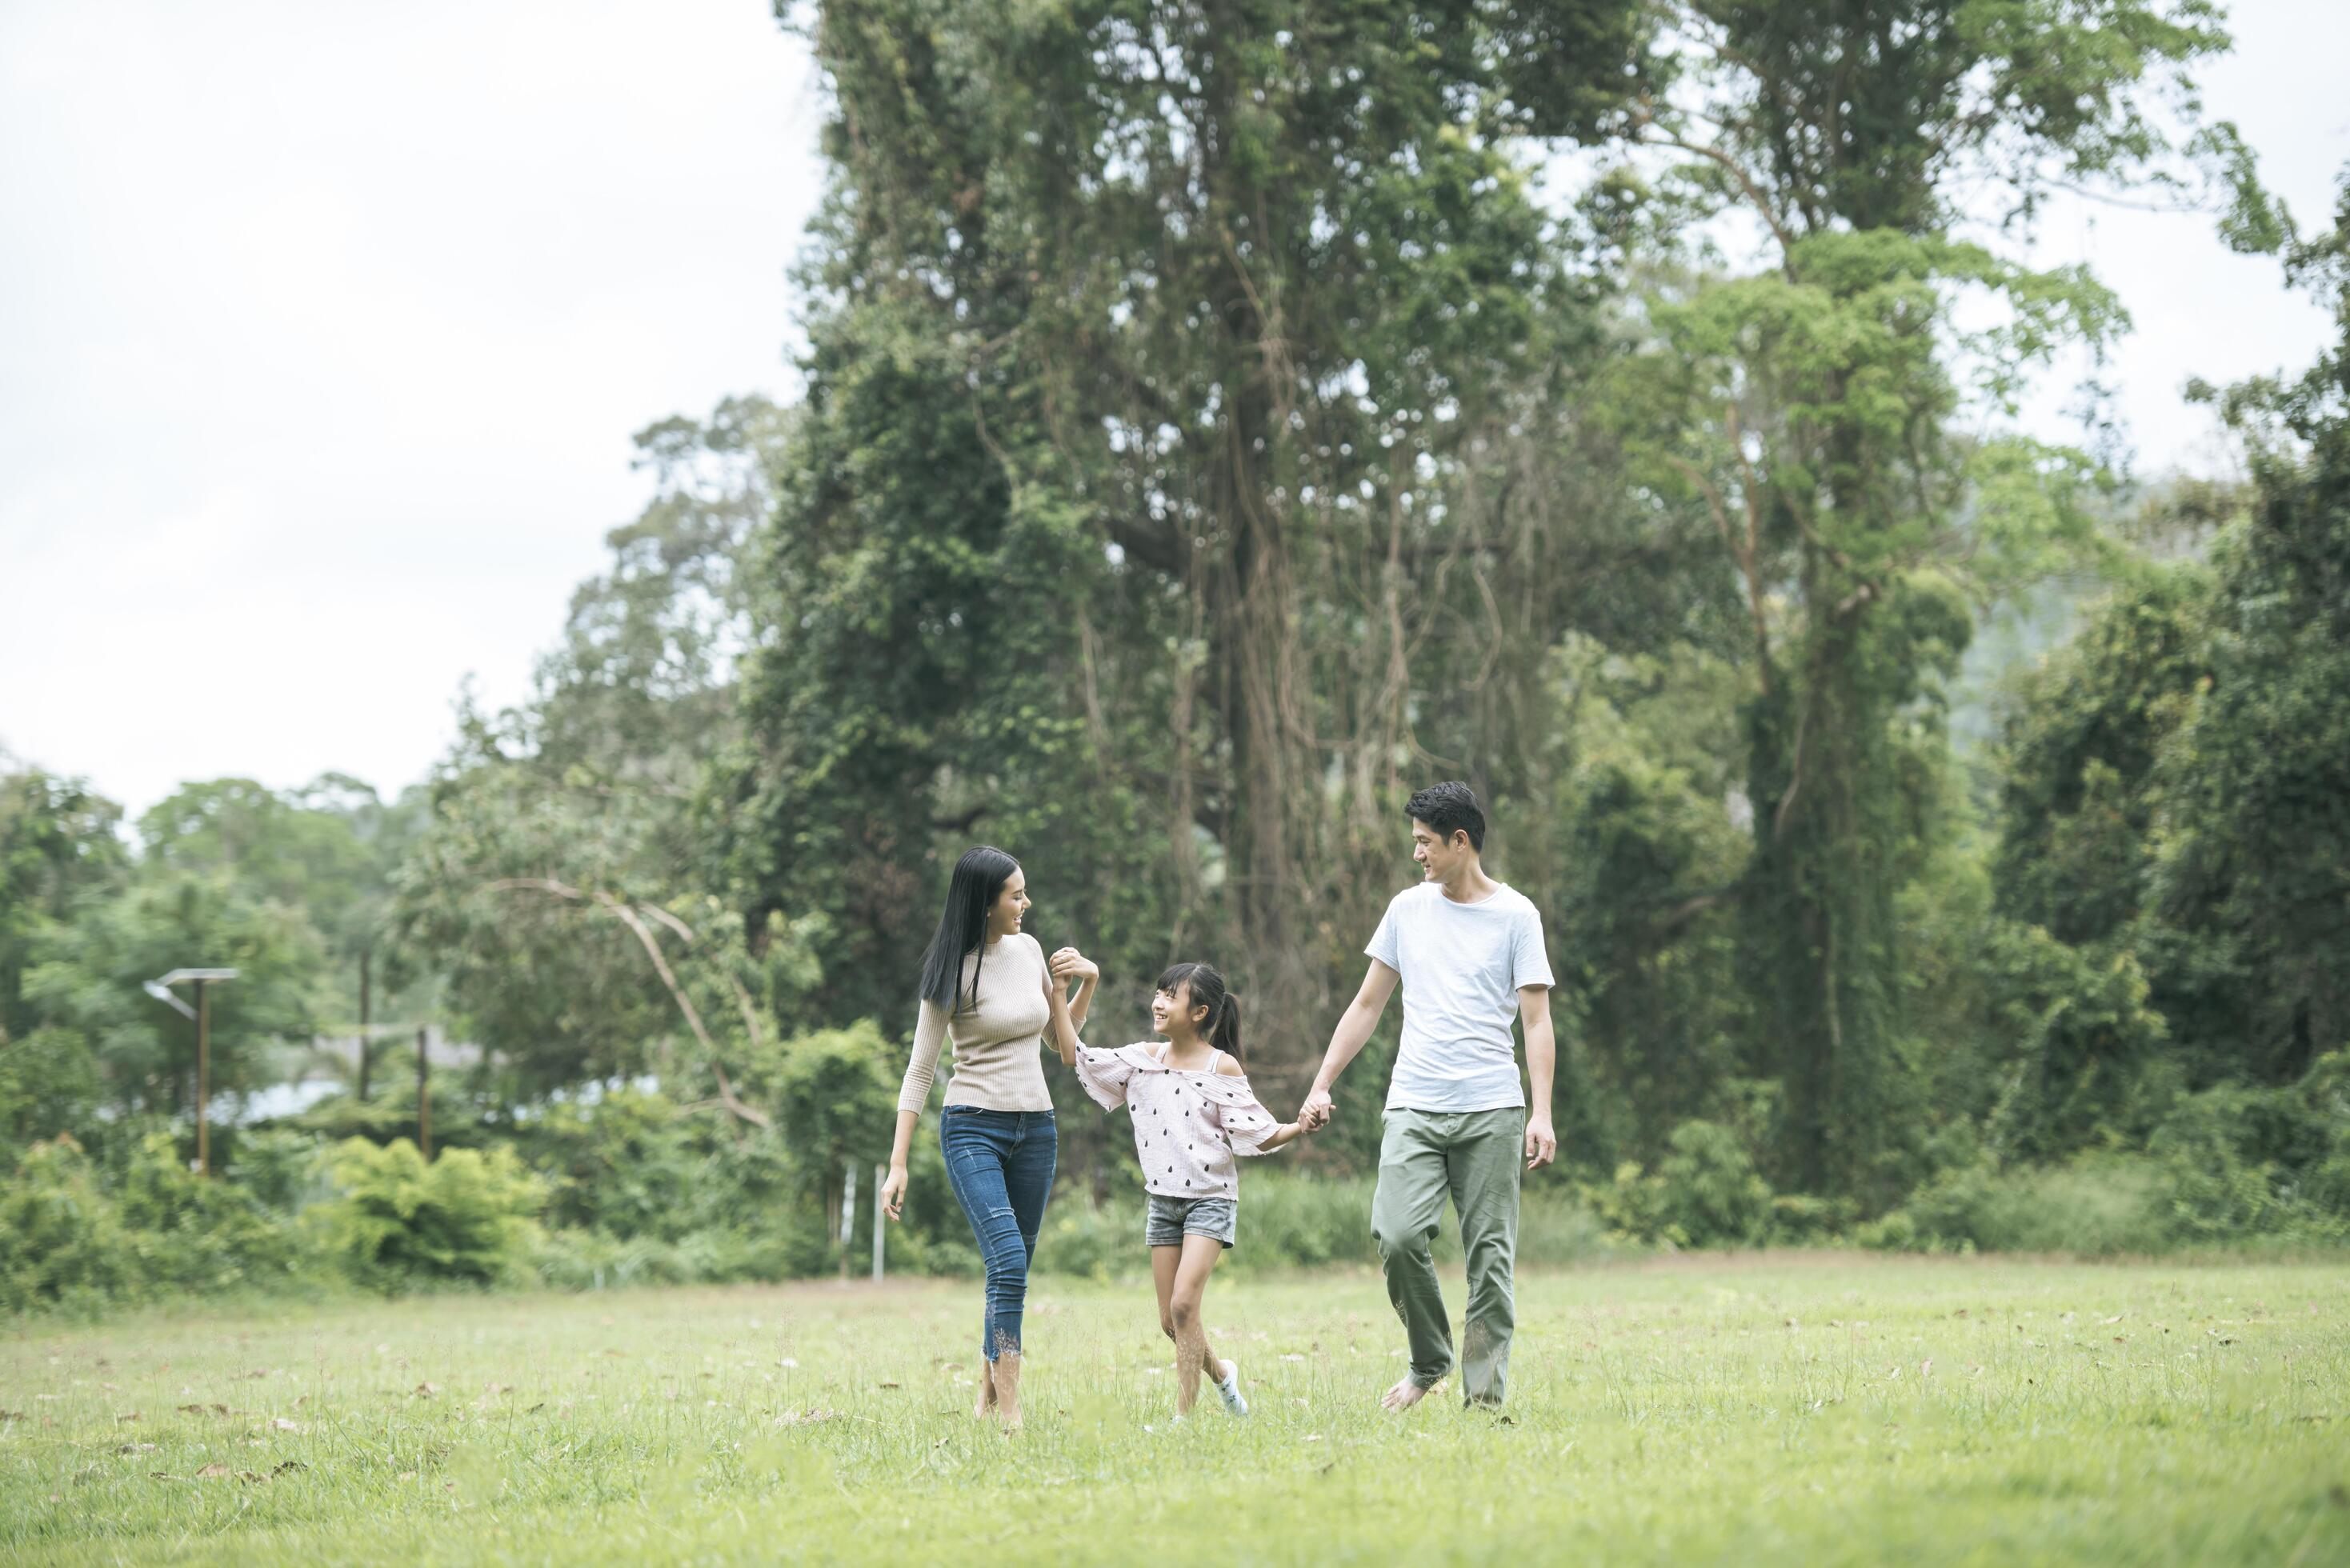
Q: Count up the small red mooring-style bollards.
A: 0